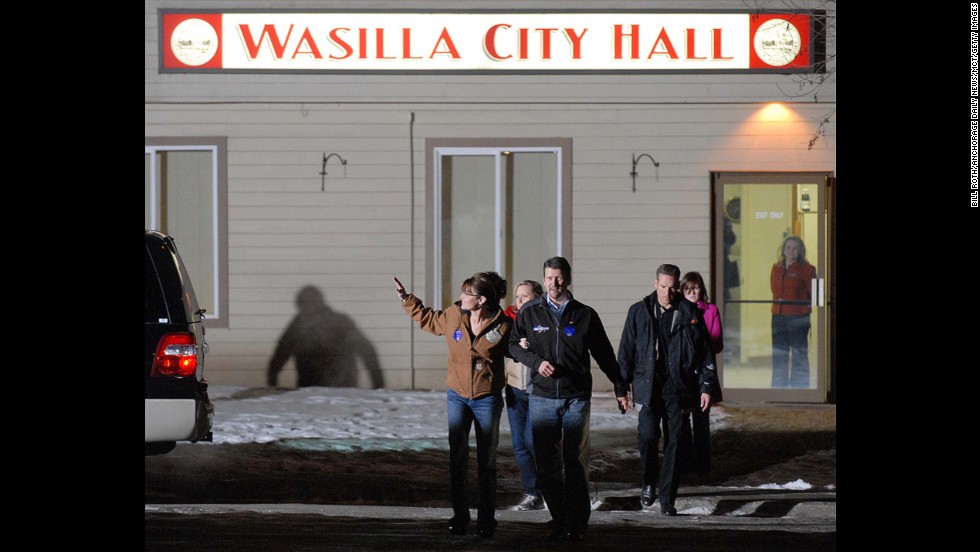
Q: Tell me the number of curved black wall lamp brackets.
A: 2